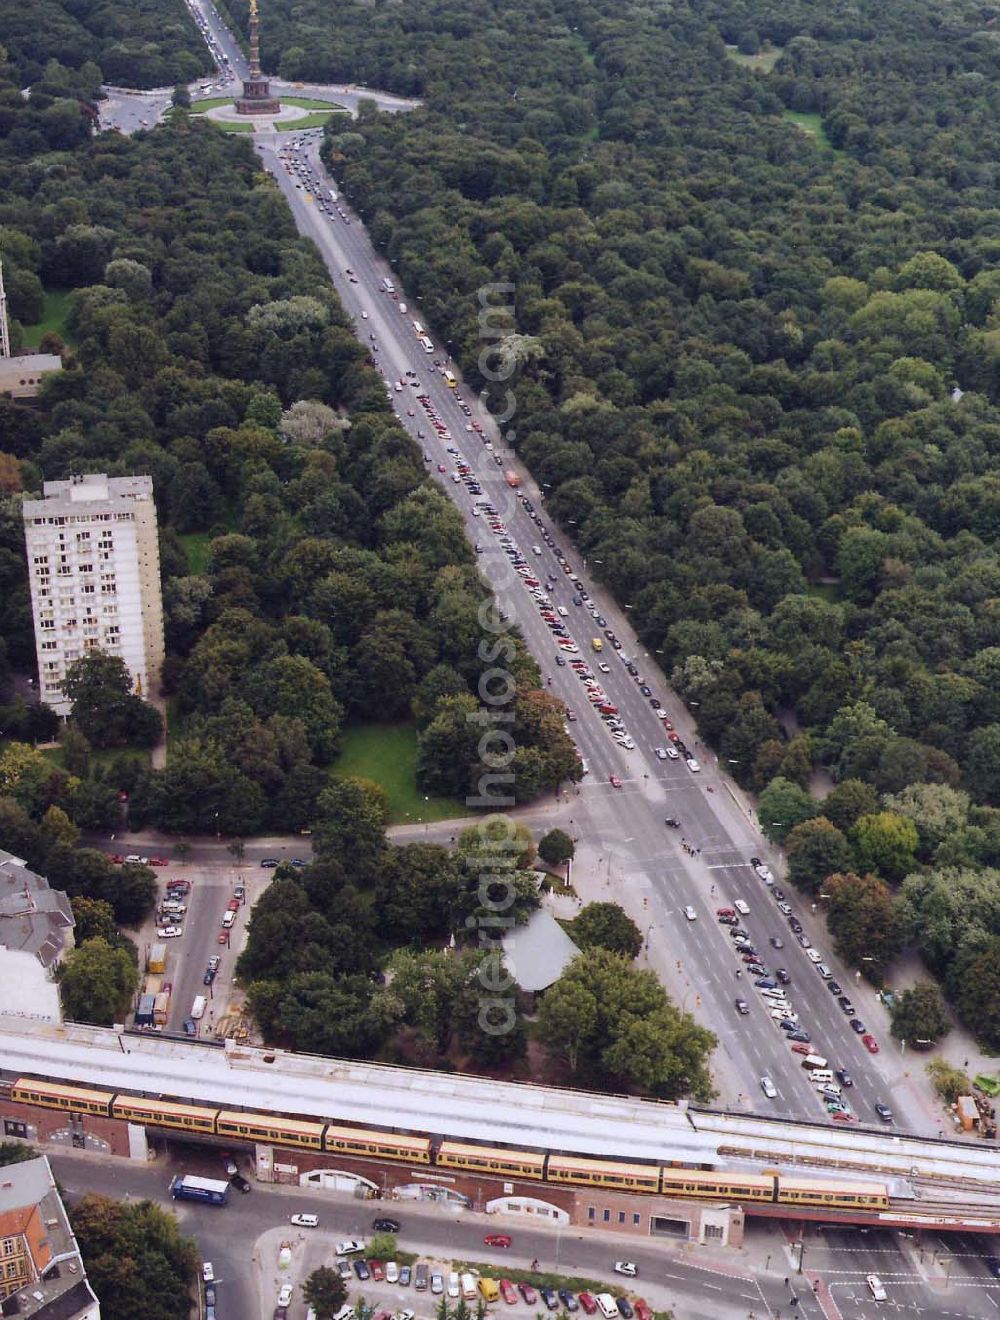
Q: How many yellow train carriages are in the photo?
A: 8